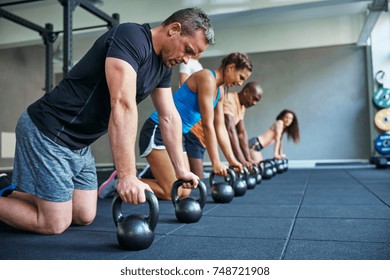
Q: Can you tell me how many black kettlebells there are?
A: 10